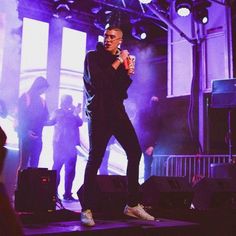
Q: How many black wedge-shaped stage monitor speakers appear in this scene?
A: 3